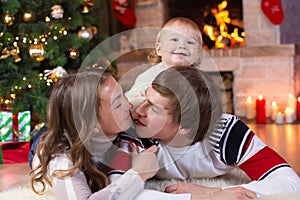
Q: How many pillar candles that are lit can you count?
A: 7